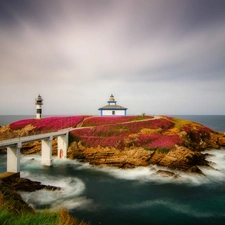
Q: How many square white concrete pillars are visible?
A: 3